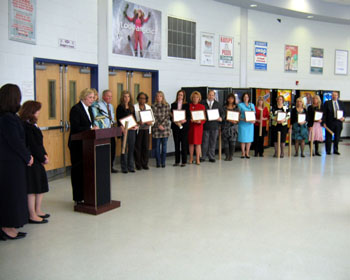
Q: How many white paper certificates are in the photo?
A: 11